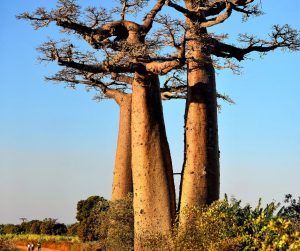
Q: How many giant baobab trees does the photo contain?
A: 3